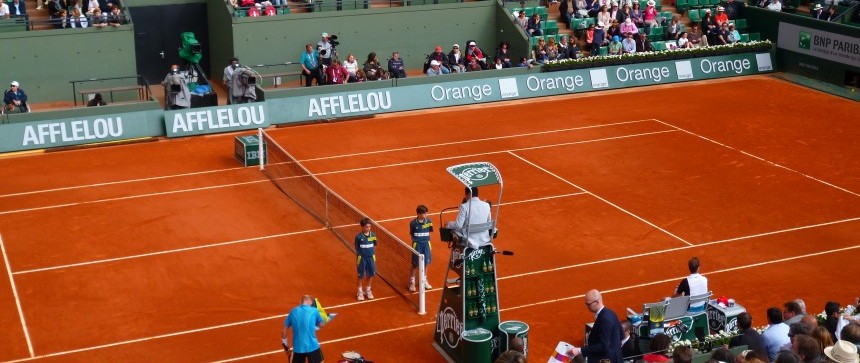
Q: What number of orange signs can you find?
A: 4